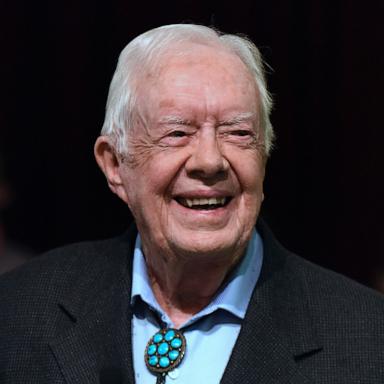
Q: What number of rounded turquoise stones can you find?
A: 8